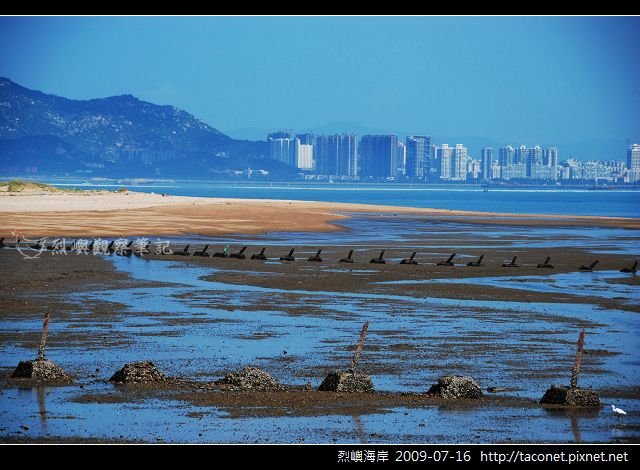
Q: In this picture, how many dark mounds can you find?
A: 6